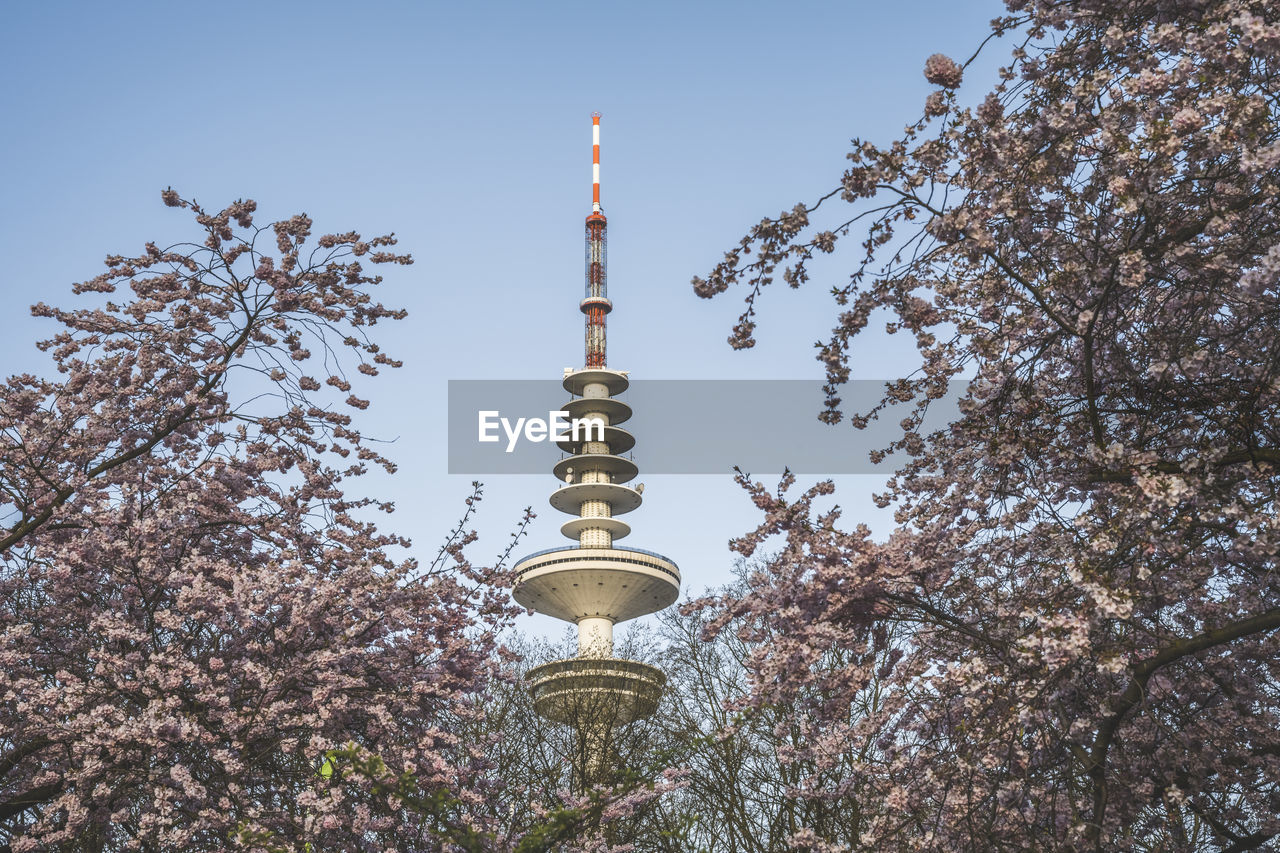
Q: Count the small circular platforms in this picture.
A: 6